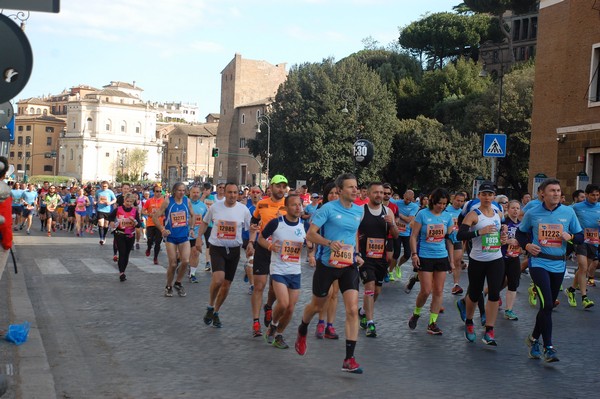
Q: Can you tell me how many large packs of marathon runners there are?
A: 1